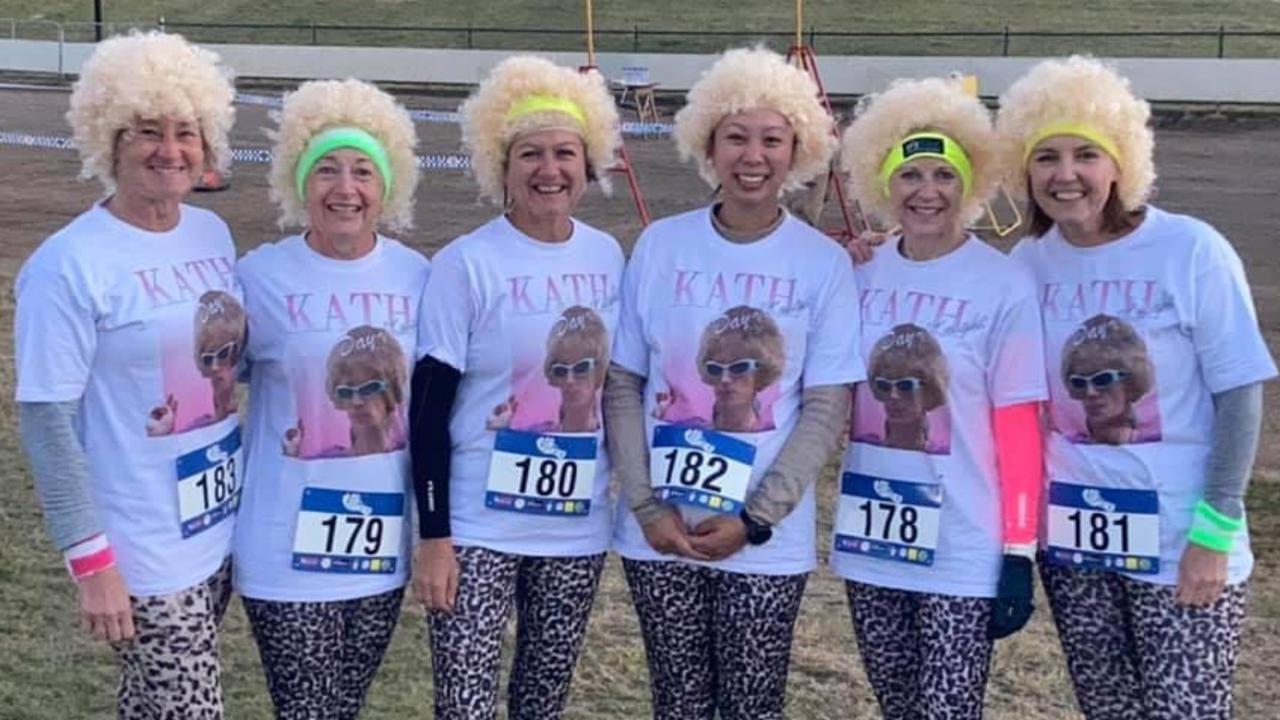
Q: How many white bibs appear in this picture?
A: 6